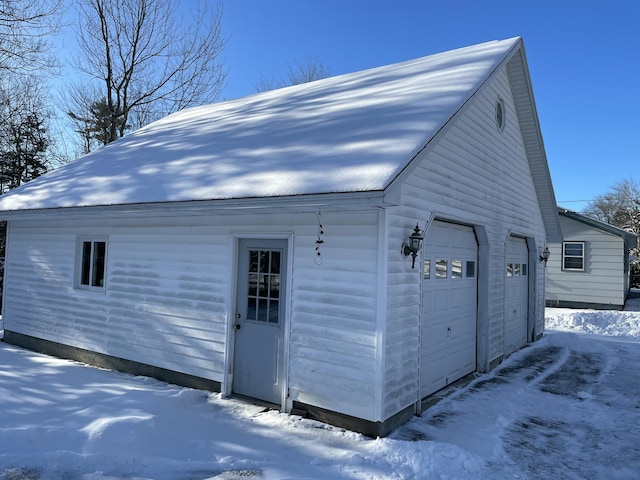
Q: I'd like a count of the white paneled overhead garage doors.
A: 2